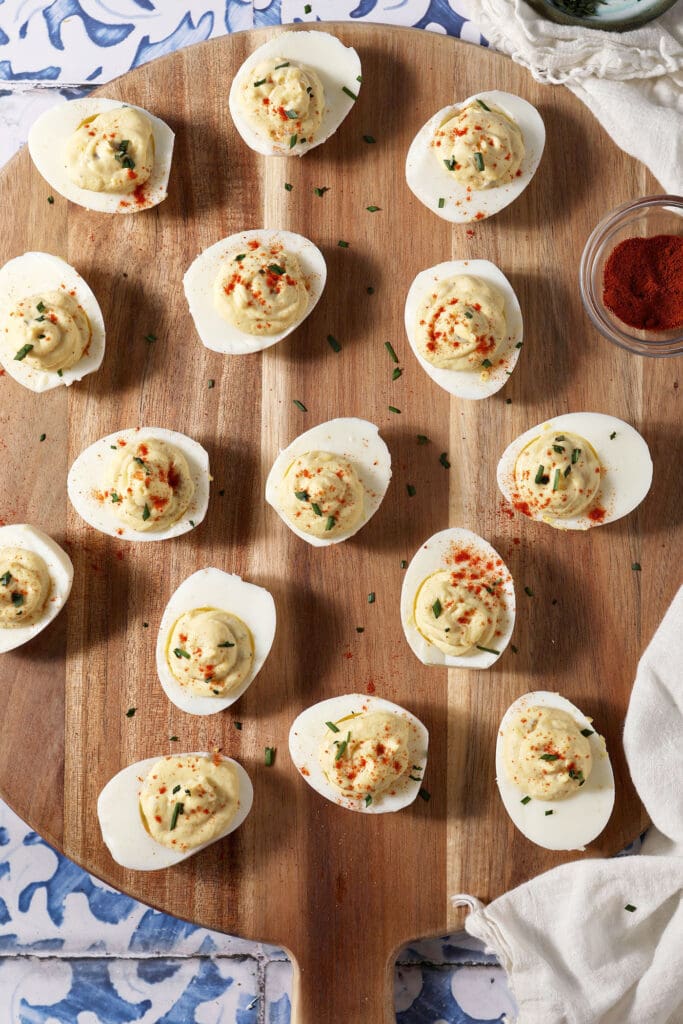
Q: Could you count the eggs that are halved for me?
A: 15